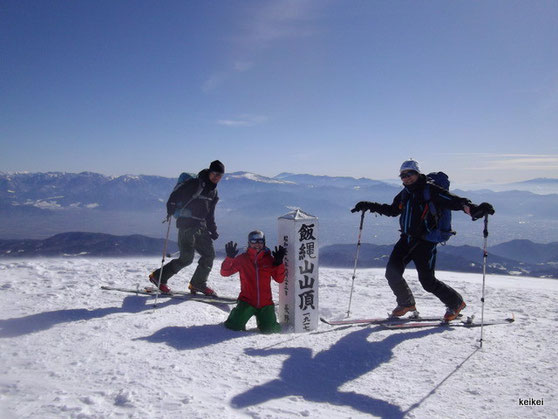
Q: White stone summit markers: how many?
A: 1